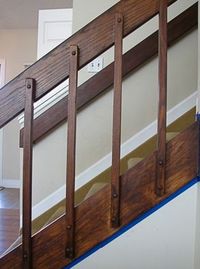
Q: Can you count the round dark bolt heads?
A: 10